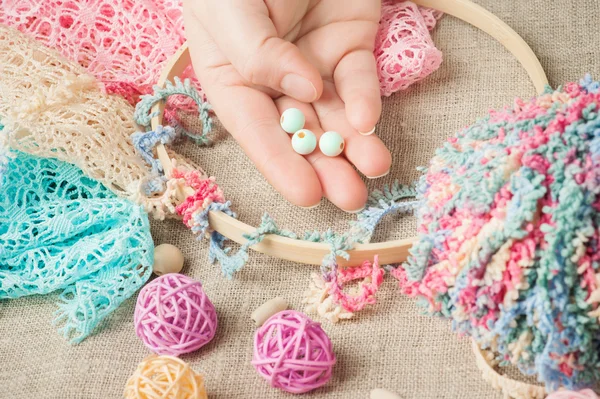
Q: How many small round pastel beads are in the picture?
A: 3